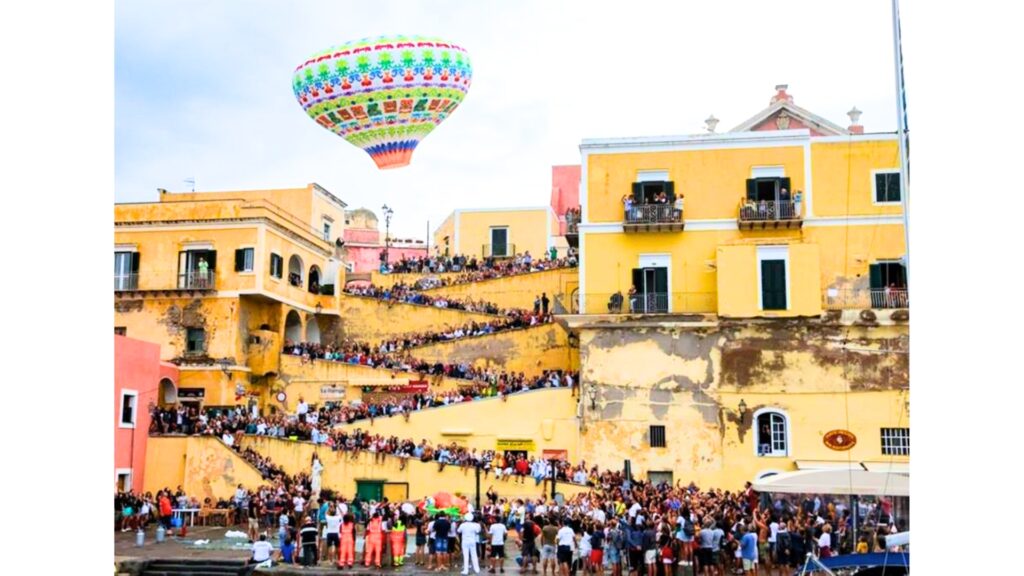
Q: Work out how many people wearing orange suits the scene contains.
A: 3